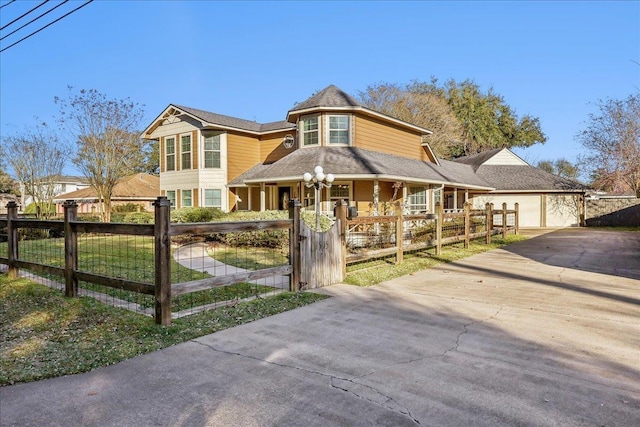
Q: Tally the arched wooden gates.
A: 1